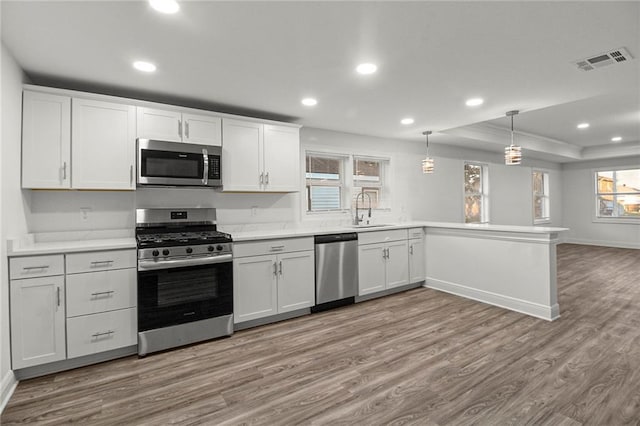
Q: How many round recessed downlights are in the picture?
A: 8